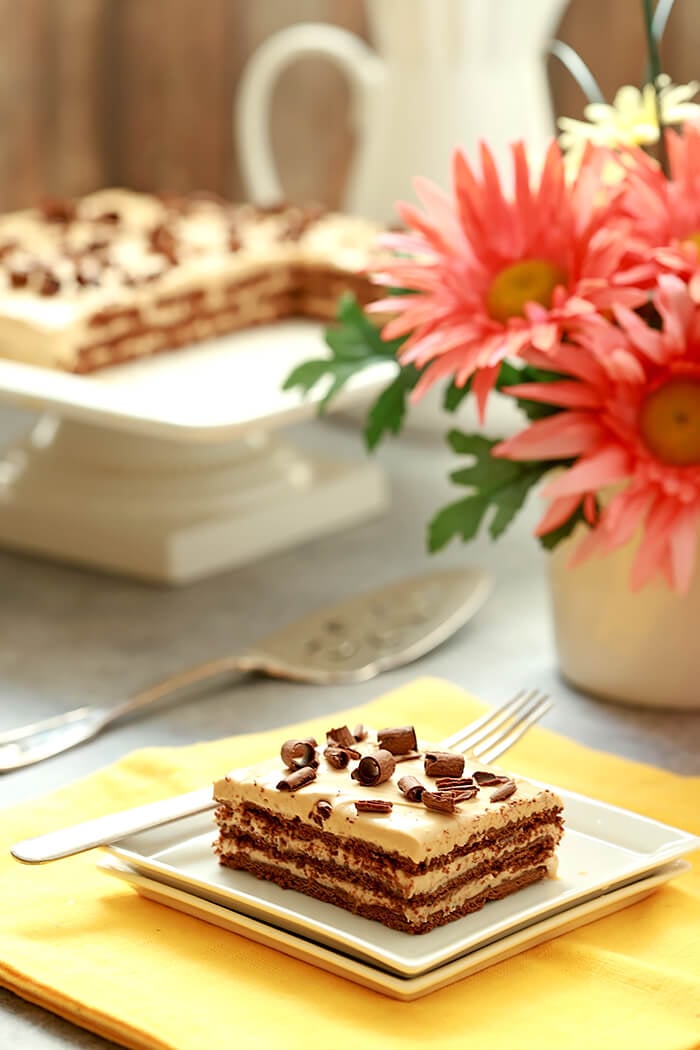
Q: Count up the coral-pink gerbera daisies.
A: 3